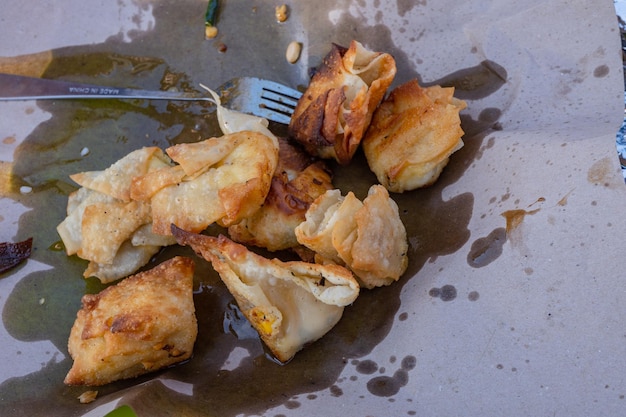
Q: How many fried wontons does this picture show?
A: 8